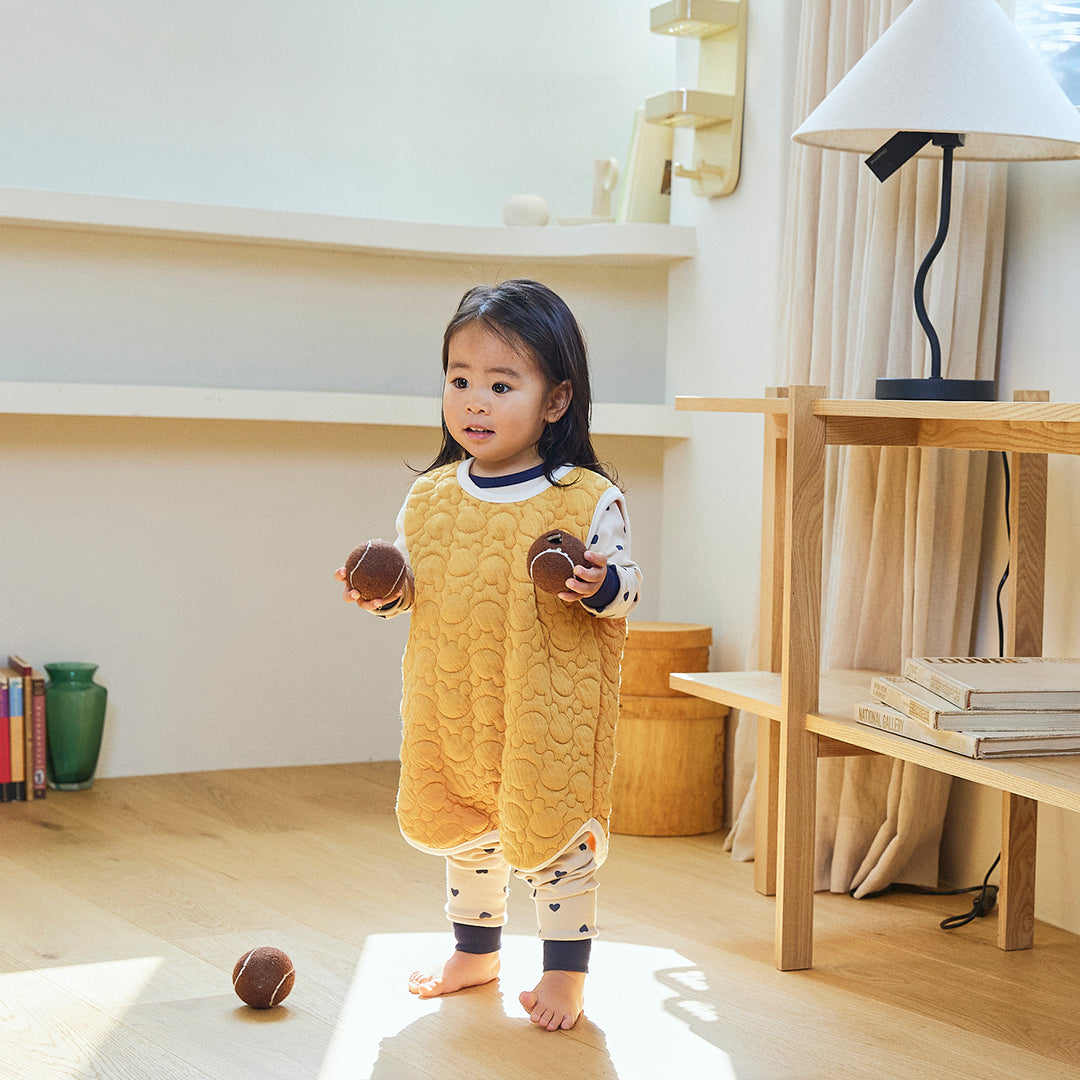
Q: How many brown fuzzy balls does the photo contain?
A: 3